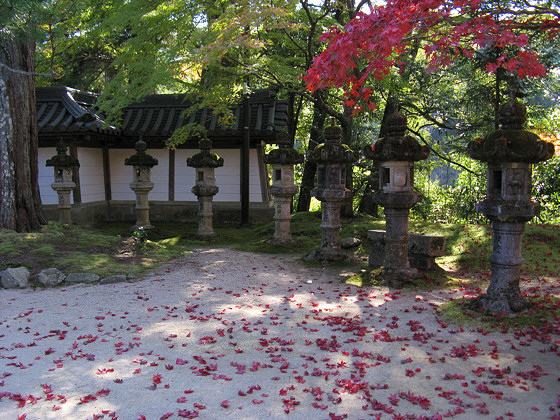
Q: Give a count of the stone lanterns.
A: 7